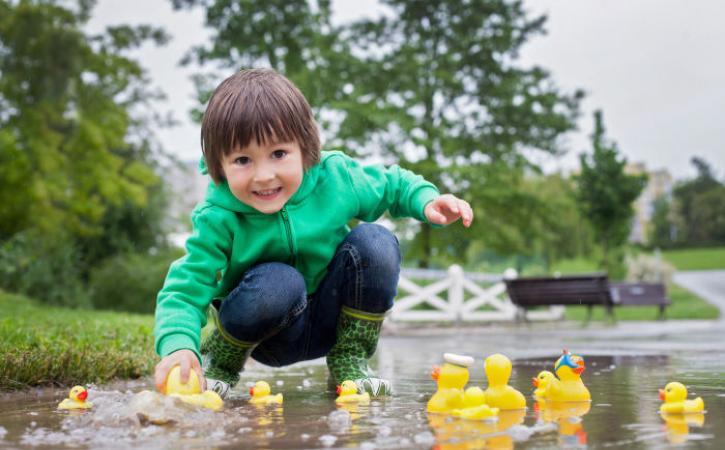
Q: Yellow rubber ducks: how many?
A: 10